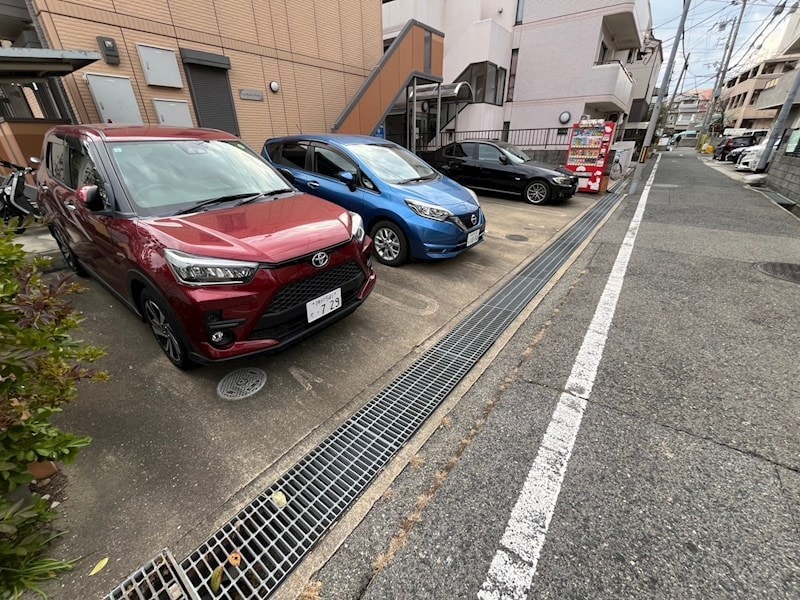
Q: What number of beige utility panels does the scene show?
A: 3